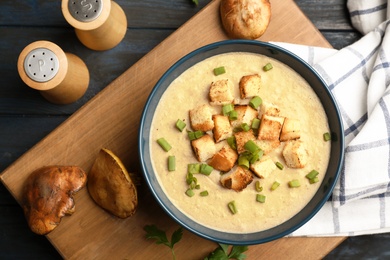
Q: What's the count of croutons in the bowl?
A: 15